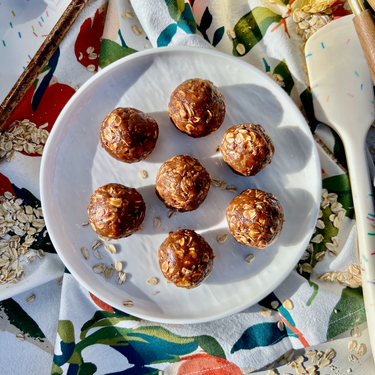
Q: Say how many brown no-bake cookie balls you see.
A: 7